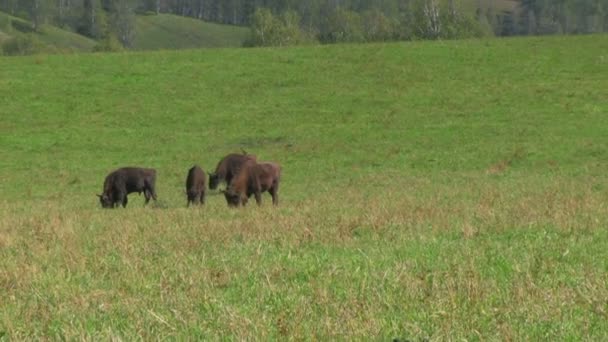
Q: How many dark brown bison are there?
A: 4